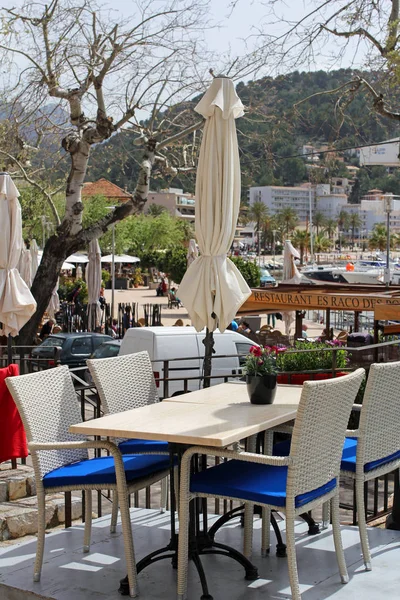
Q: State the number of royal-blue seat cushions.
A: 4